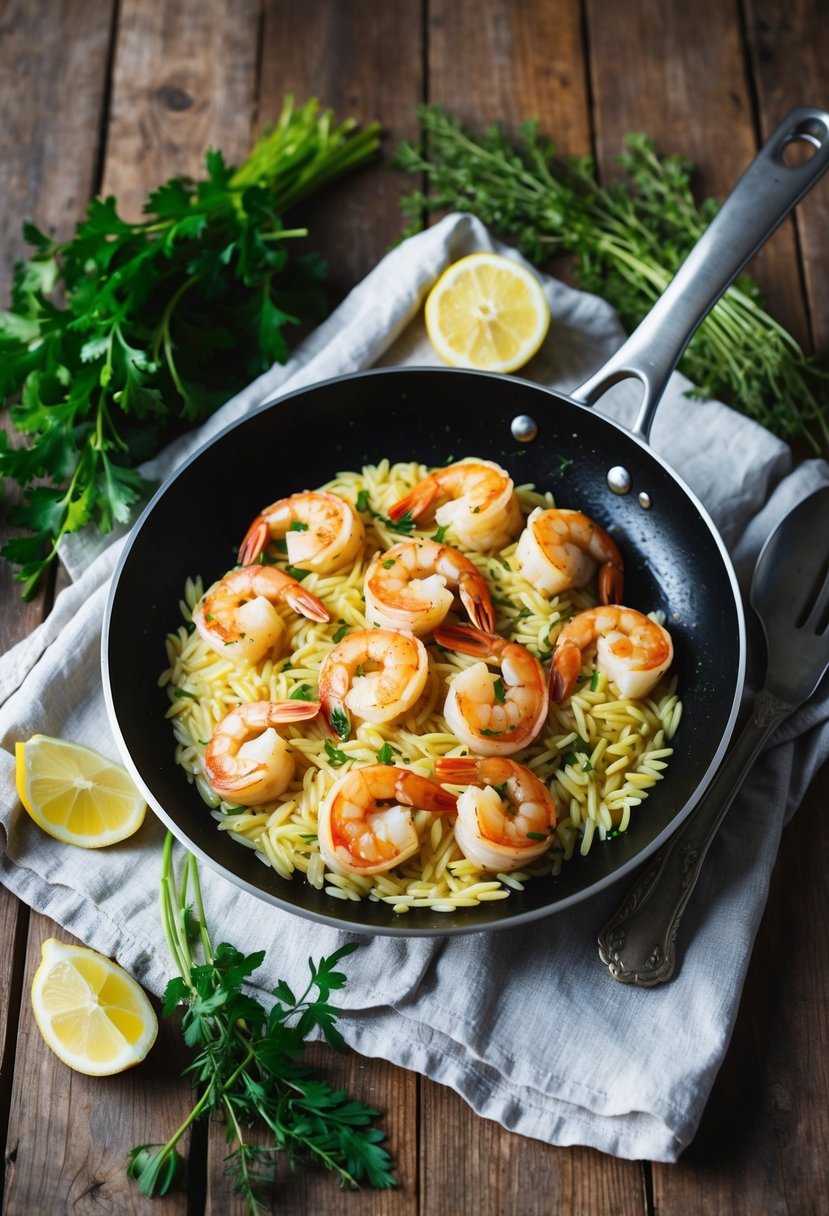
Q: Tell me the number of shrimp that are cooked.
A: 11